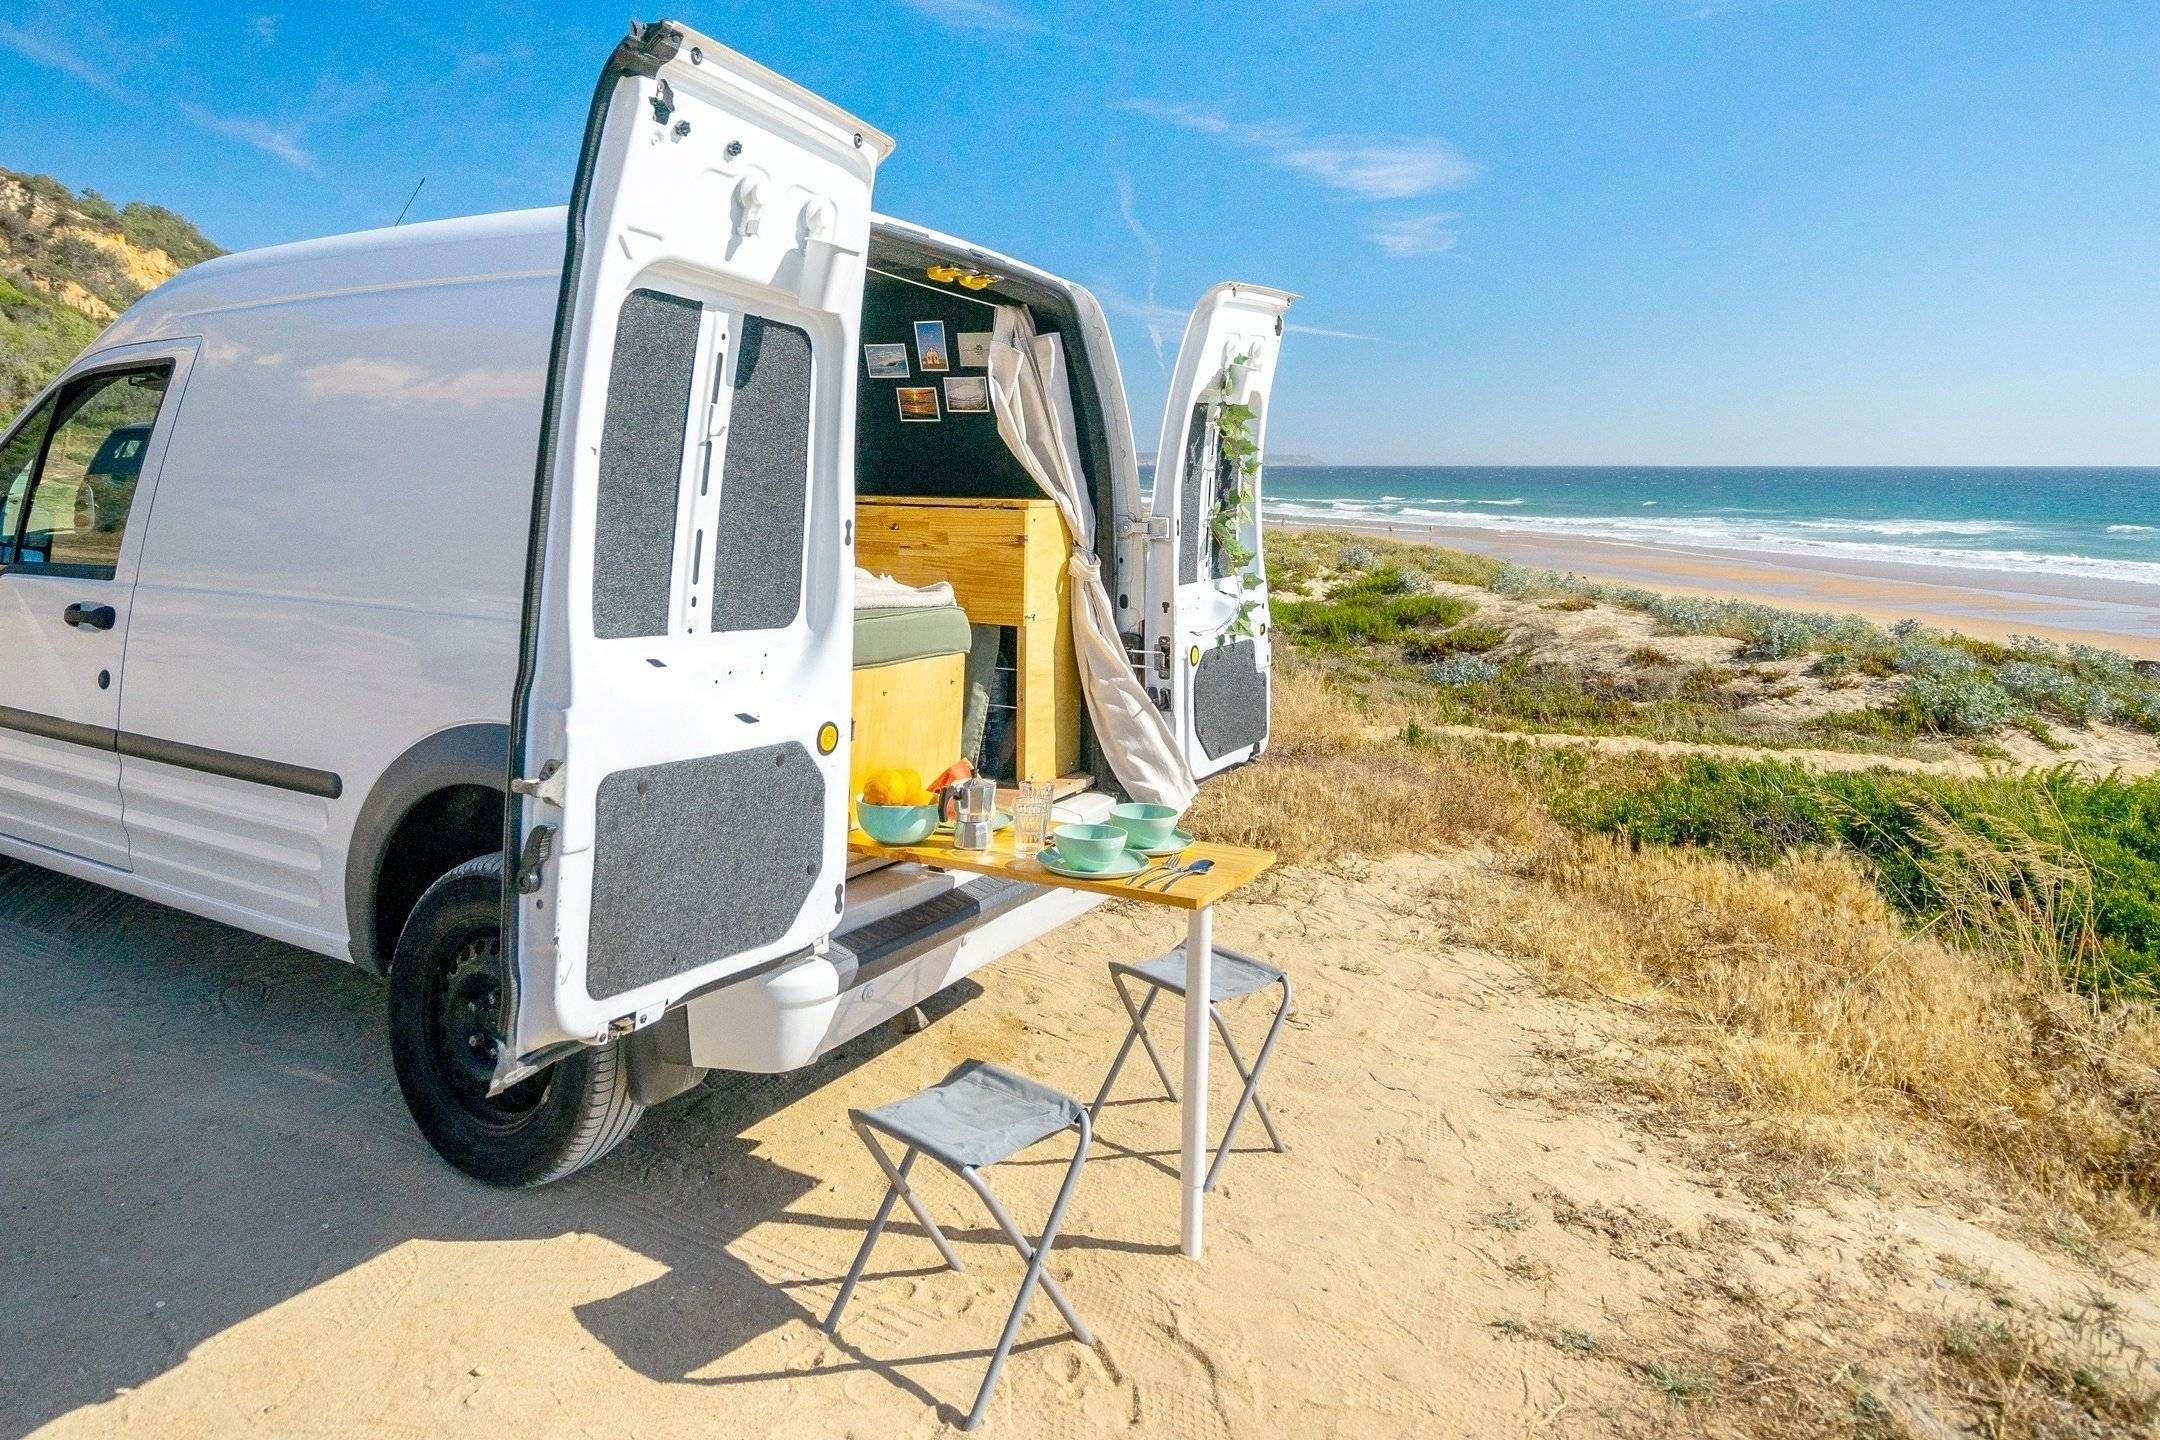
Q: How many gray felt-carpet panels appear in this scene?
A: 6